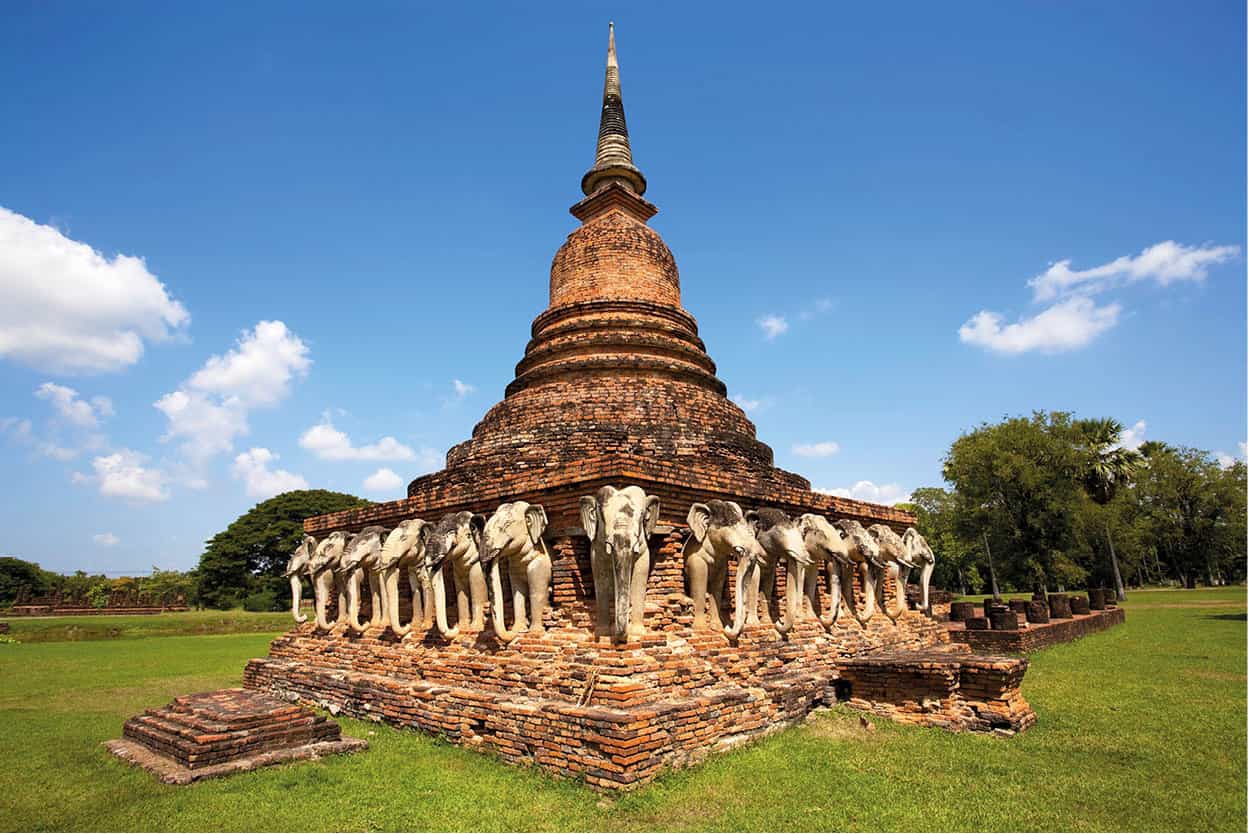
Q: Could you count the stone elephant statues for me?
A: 13